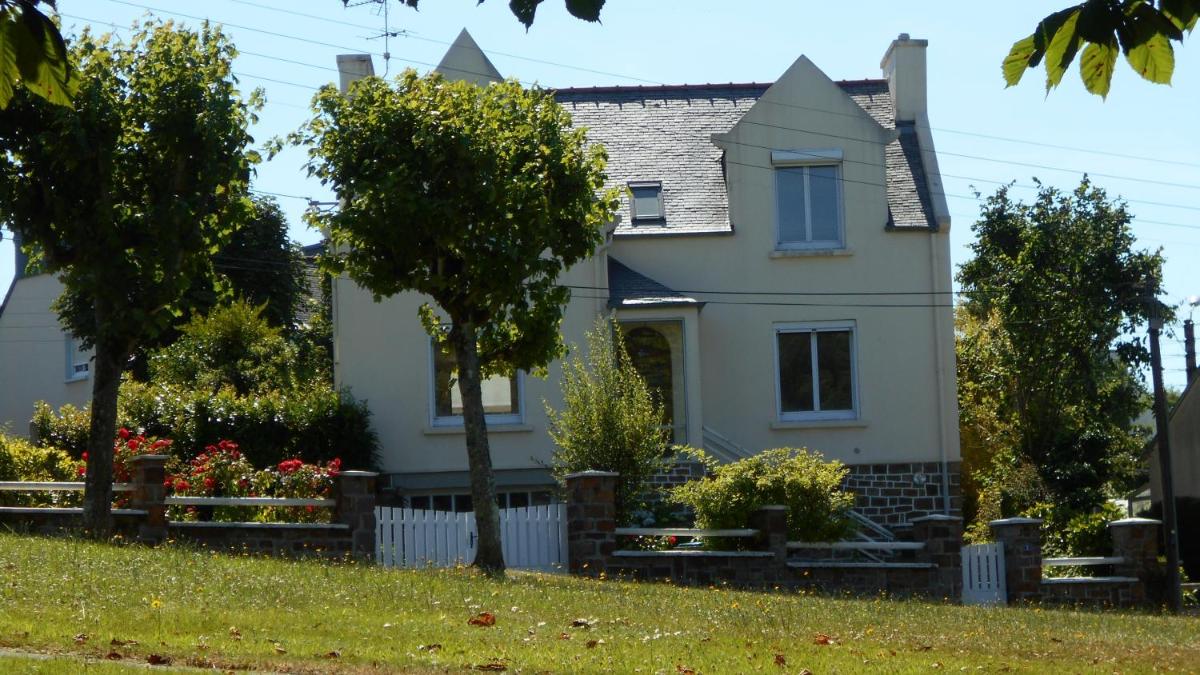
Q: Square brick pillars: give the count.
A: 7